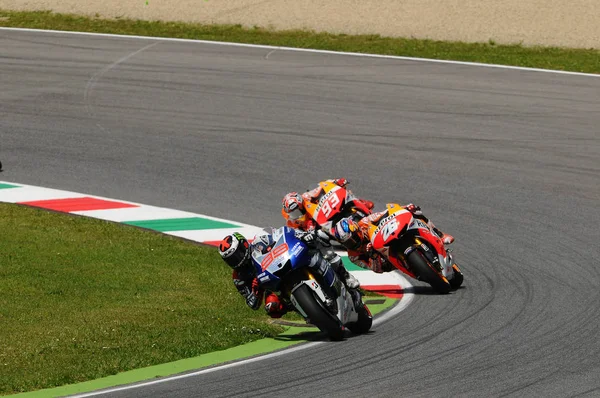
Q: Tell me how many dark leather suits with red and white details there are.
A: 1